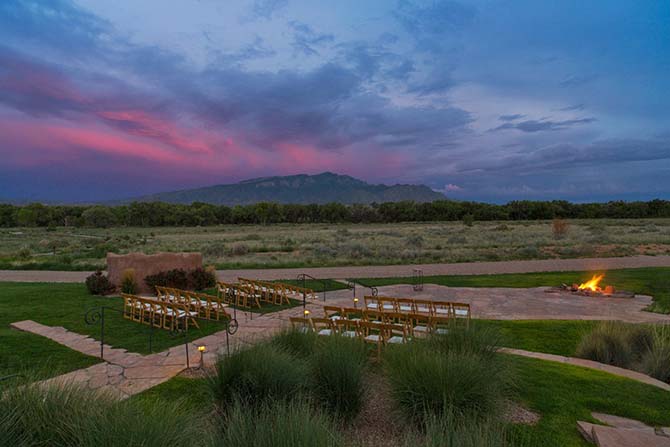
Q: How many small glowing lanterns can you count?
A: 3